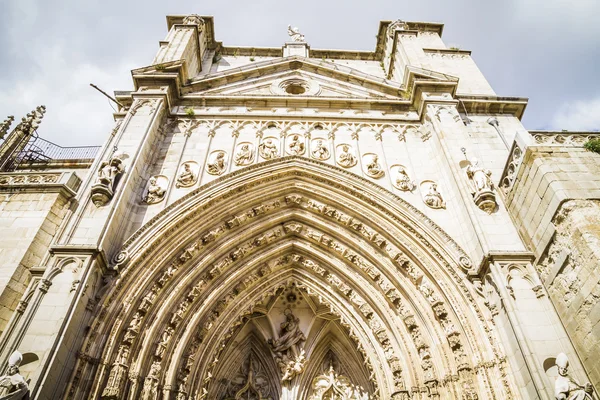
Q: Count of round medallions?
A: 11